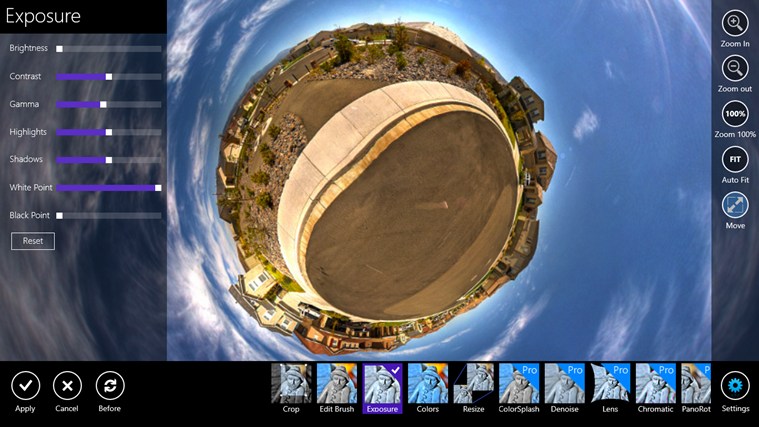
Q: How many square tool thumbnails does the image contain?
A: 10